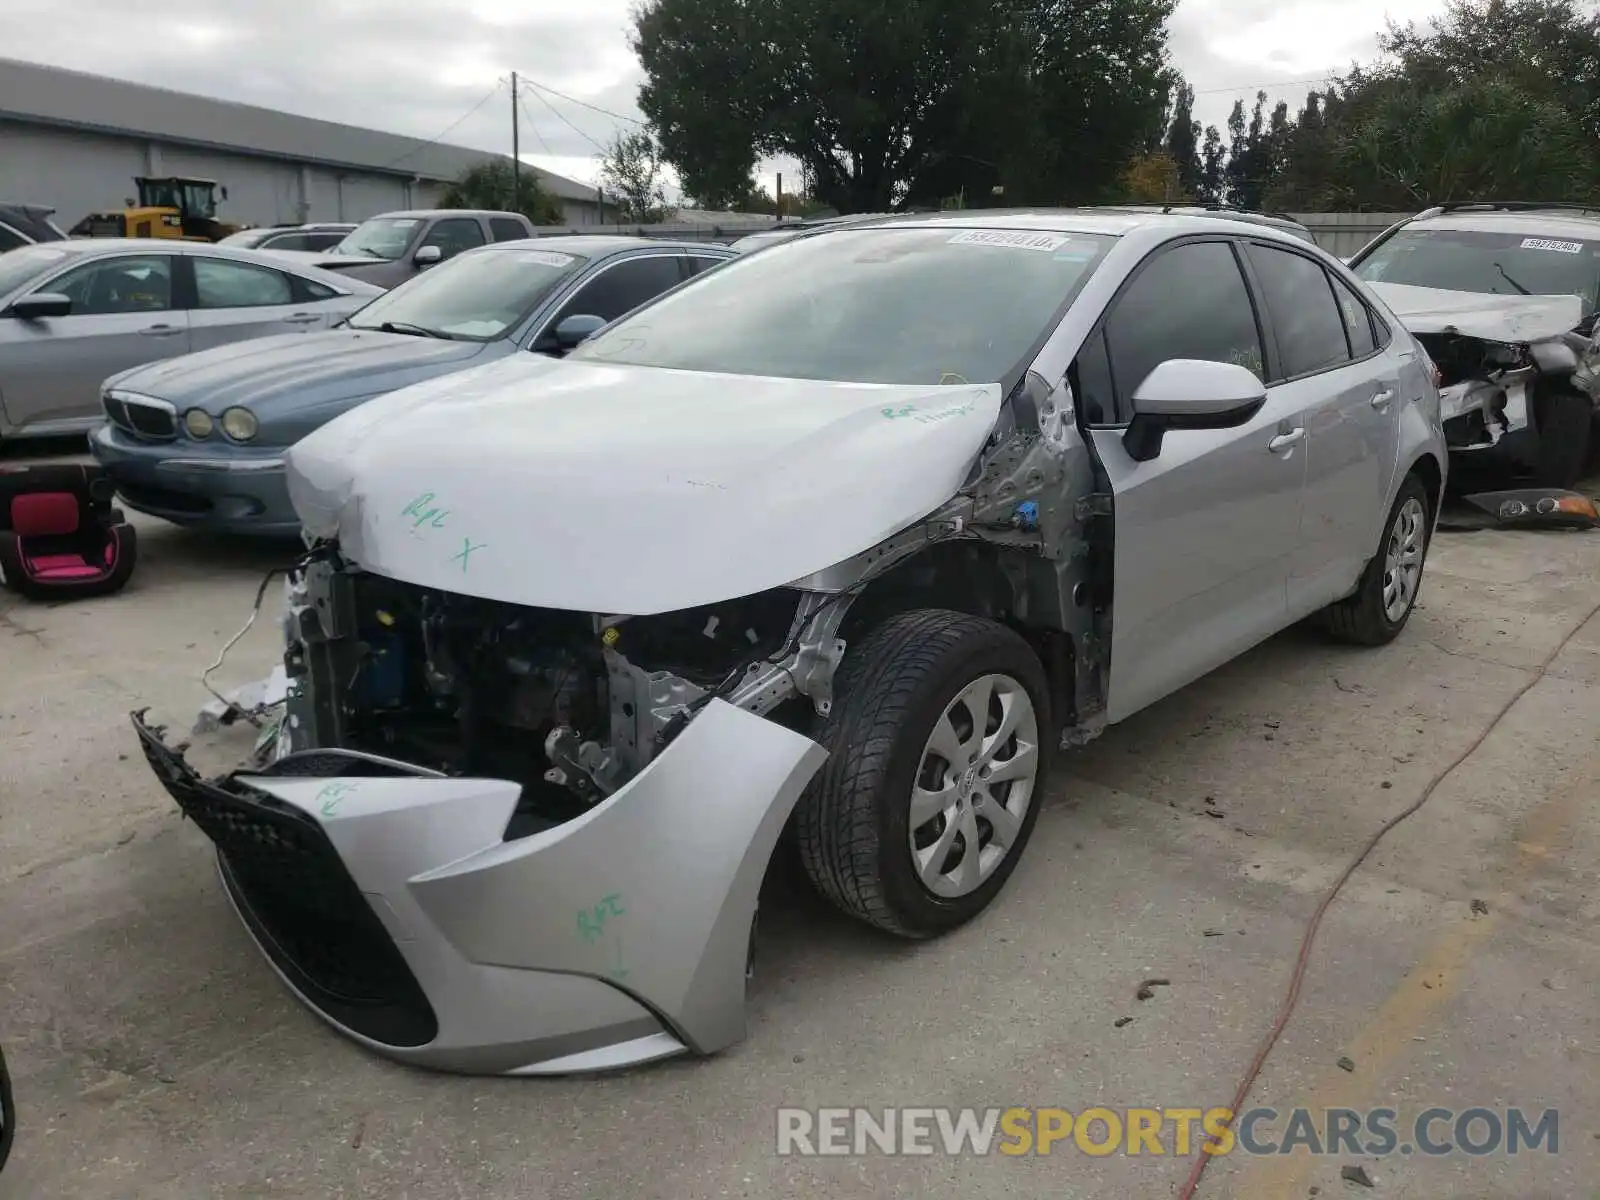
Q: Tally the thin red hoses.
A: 1